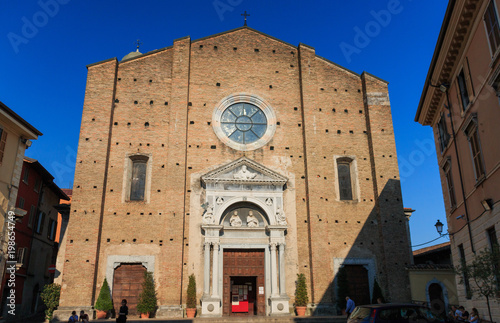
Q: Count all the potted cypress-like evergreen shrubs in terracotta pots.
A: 6